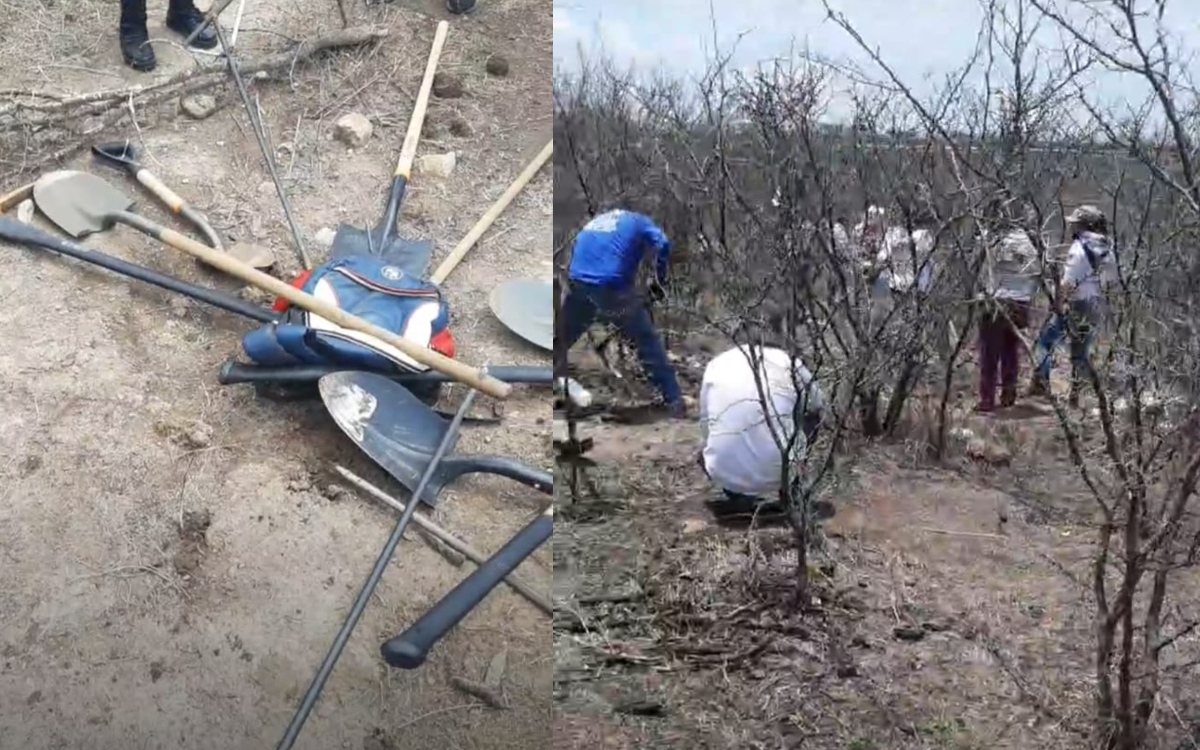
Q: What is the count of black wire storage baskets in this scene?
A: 0